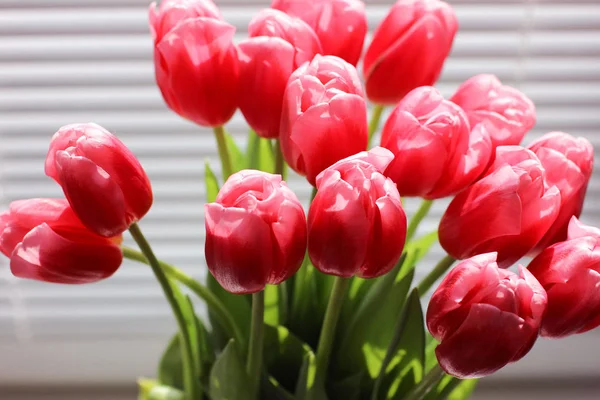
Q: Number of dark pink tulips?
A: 15